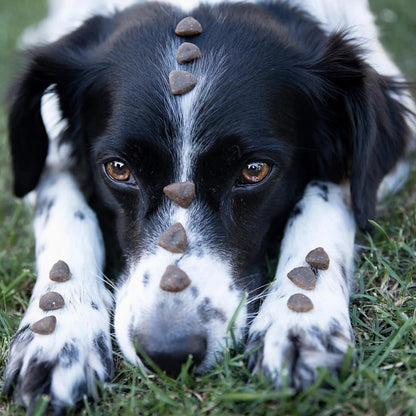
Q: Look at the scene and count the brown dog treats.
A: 12